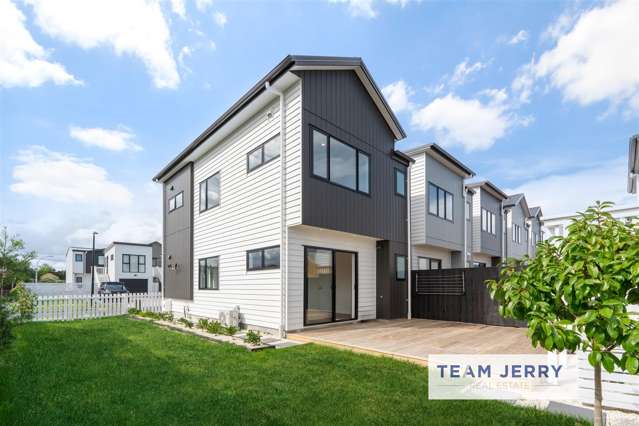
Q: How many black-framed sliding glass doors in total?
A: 1